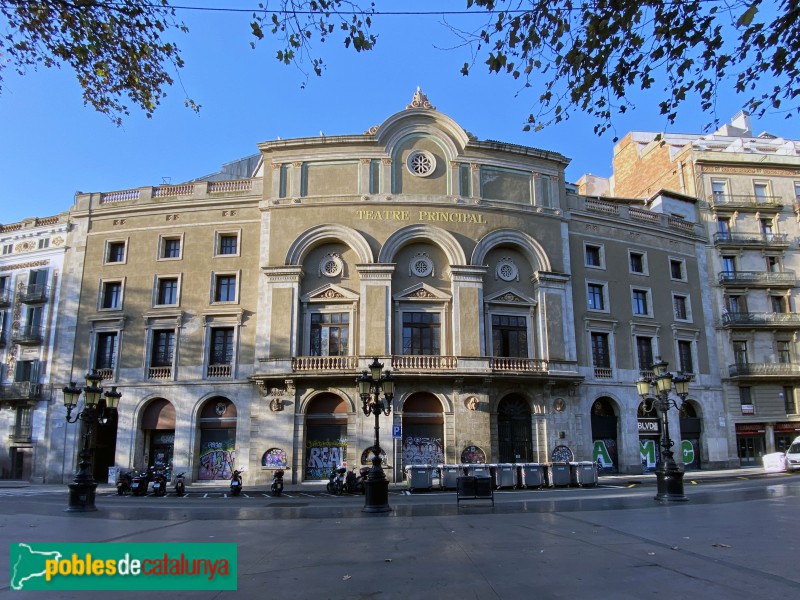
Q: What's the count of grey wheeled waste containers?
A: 7